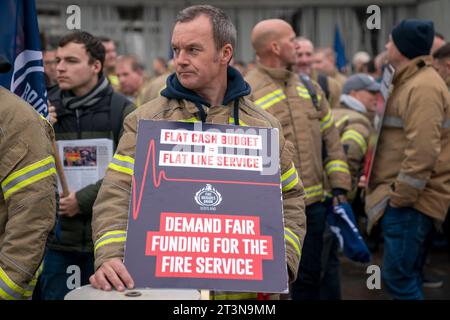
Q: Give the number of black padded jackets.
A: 1